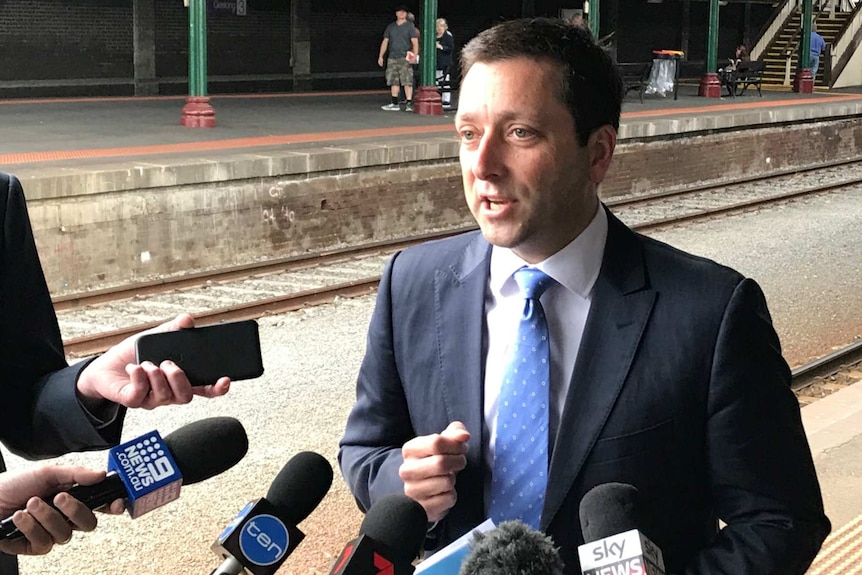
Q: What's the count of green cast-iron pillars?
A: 5